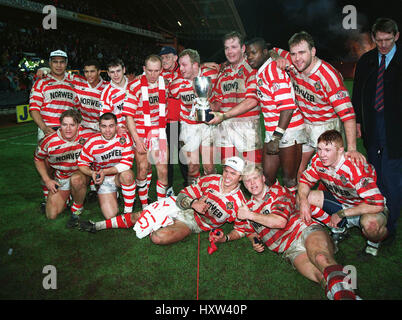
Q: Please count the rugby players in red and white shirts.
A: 13